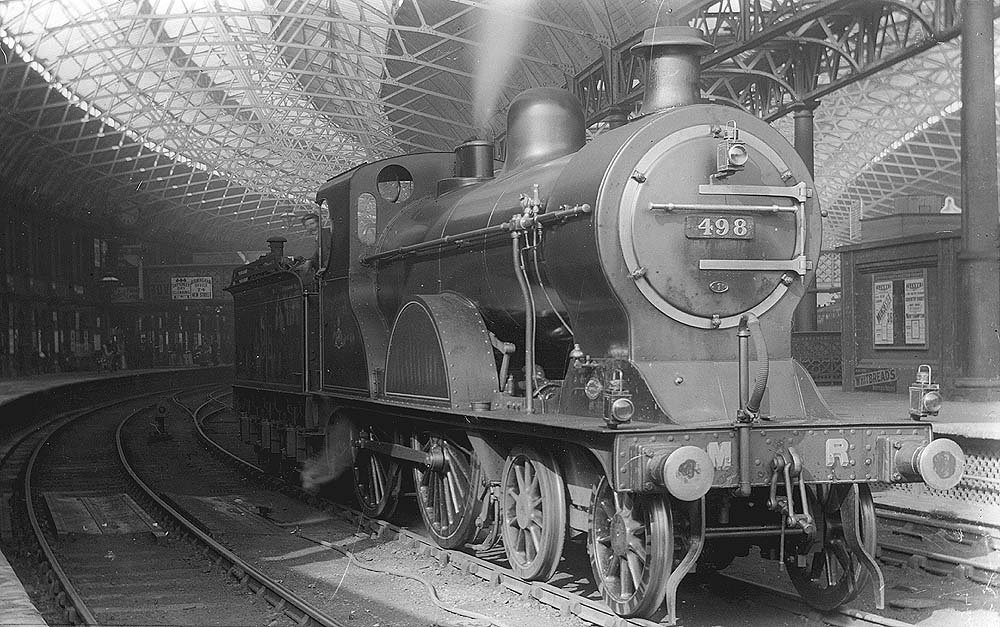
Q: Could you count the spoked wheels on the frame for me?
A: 5